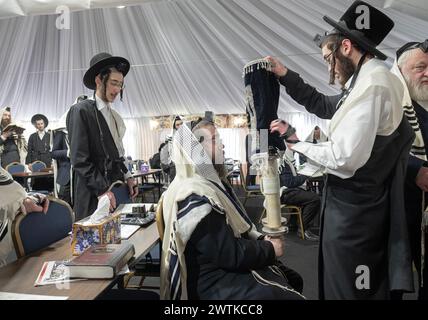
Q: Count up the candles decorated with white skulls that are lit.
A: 0